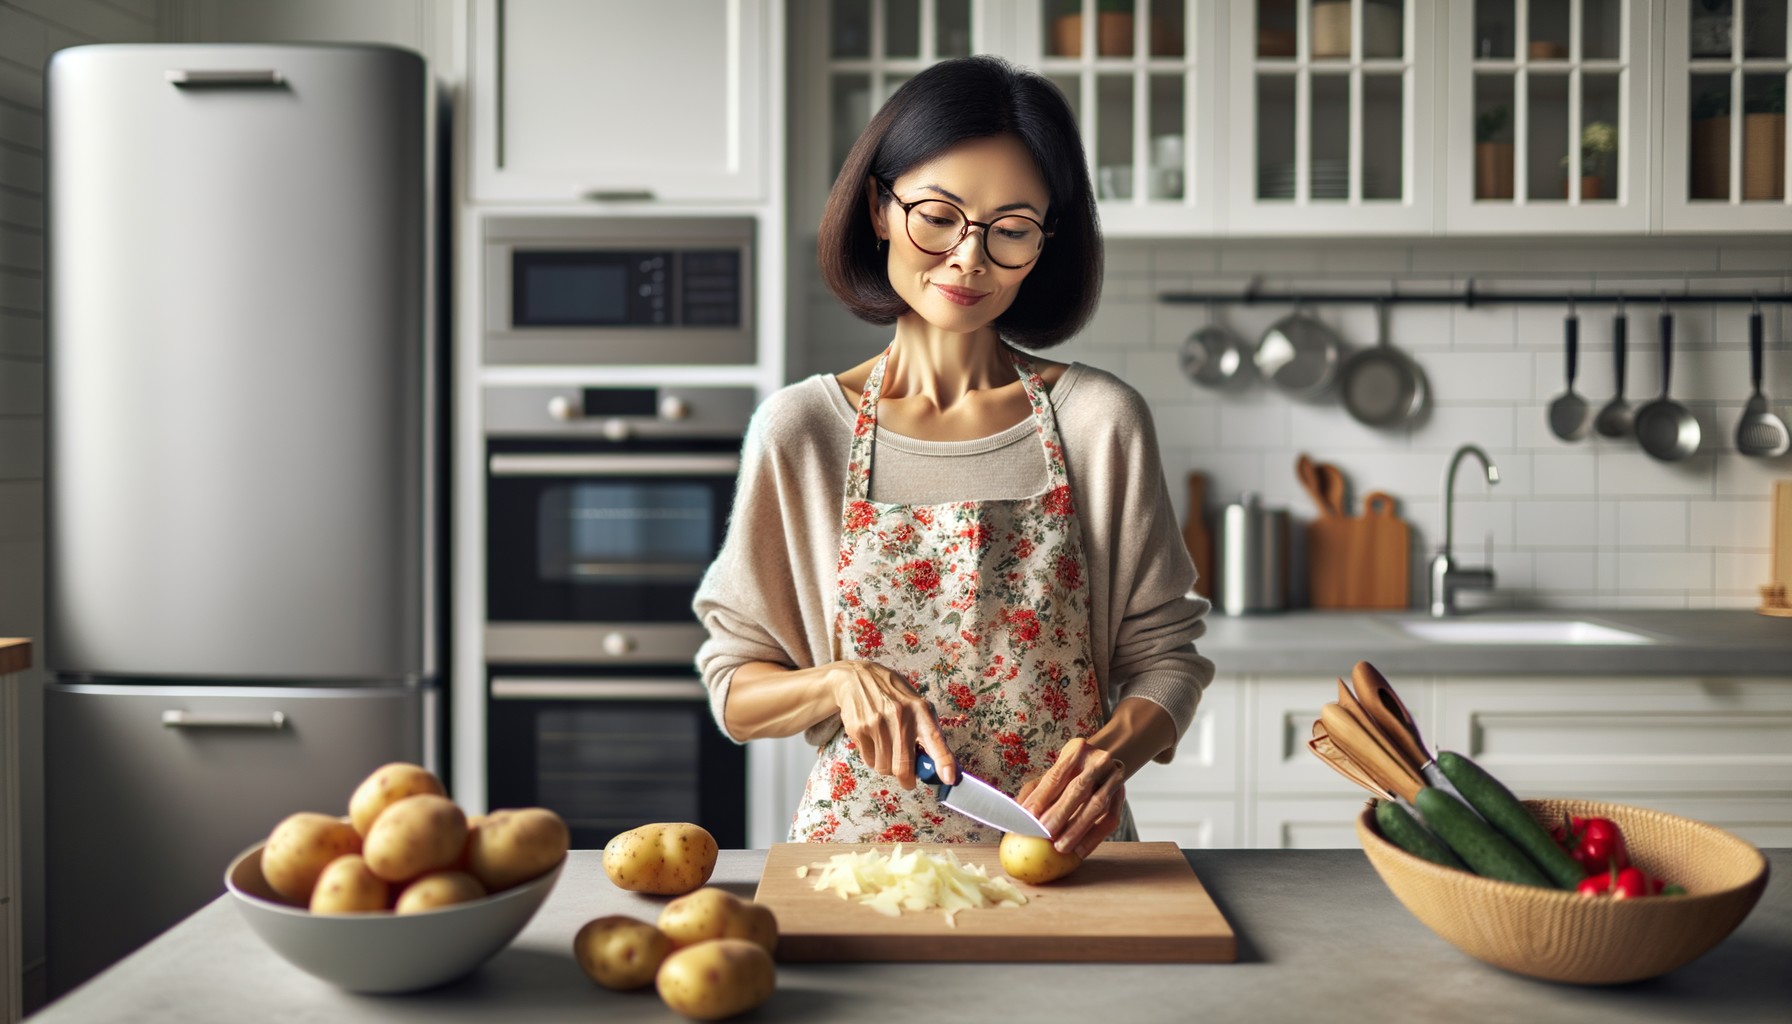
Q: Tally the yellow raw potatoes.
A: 11